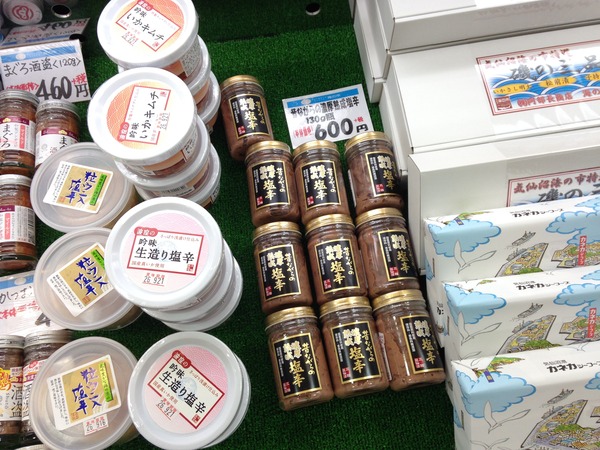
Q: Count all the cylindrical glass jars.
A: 15